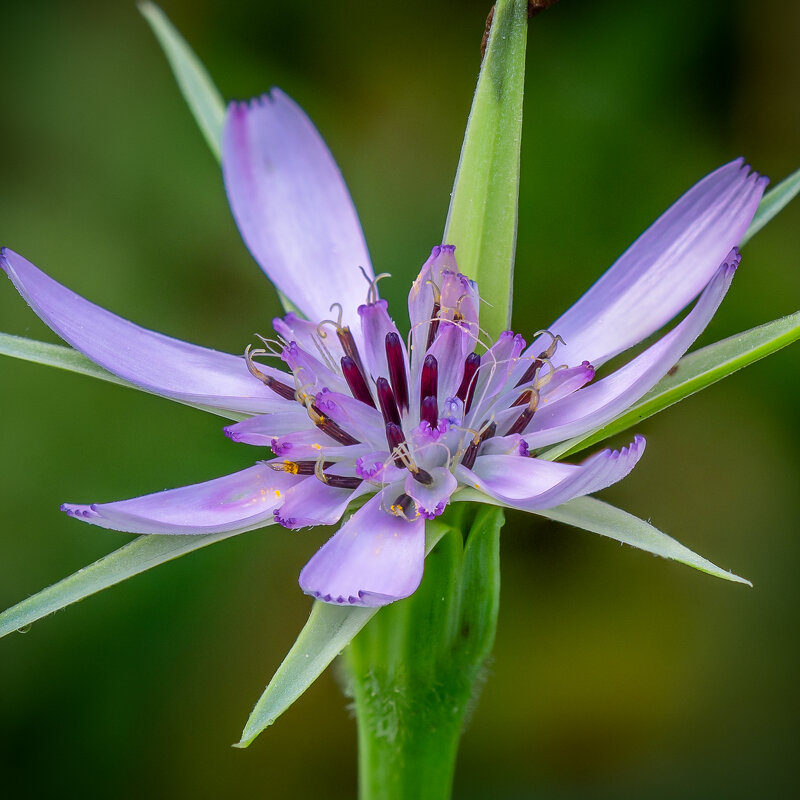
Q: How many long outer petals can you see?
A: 7